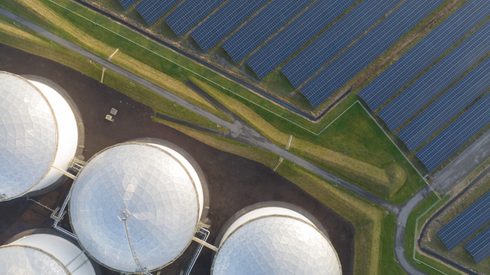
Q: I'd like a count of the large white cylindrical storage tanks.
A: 4